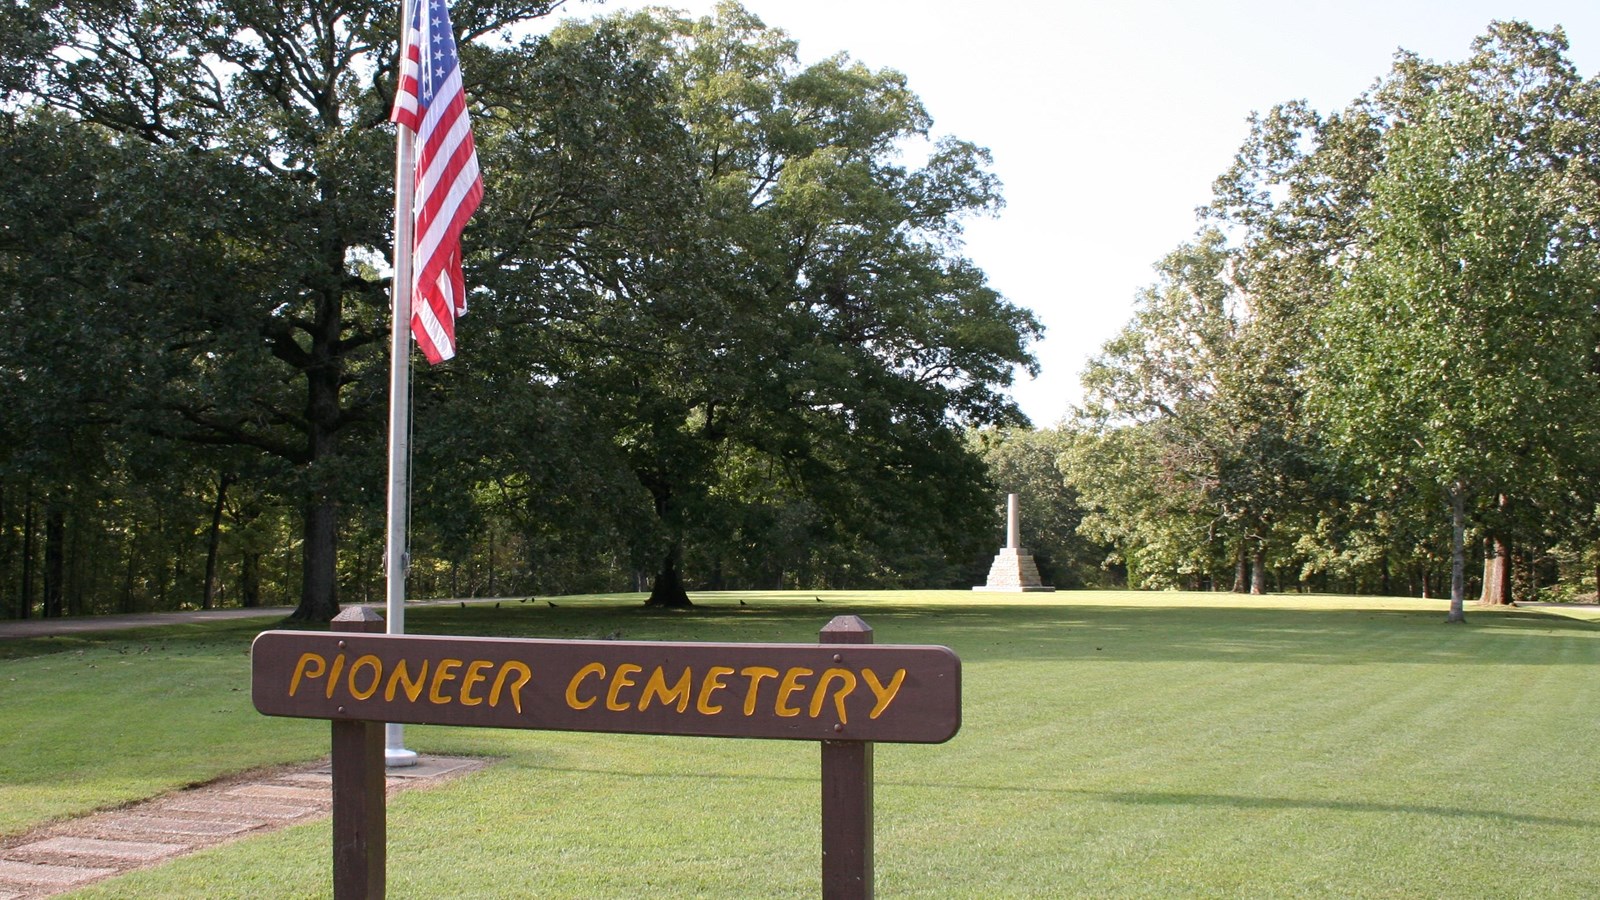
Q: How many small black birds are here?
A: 7